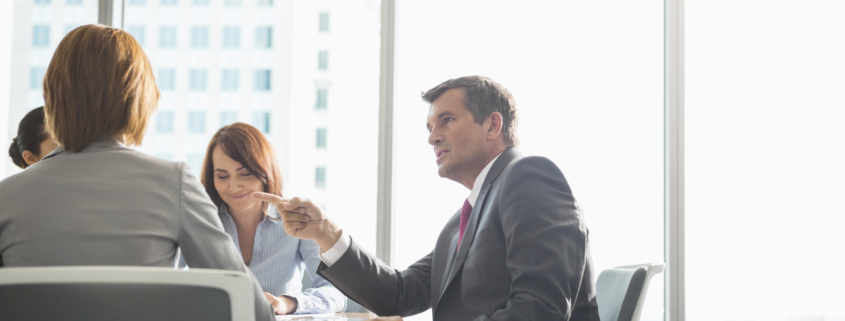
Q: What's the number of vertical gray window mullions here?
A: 3